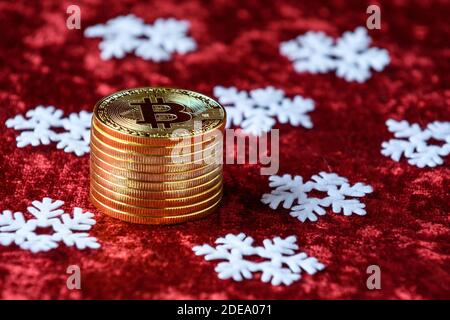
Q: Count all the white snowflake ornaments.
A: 8